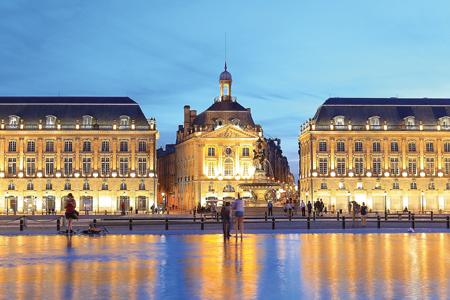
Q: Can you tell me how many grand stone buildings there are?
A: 3